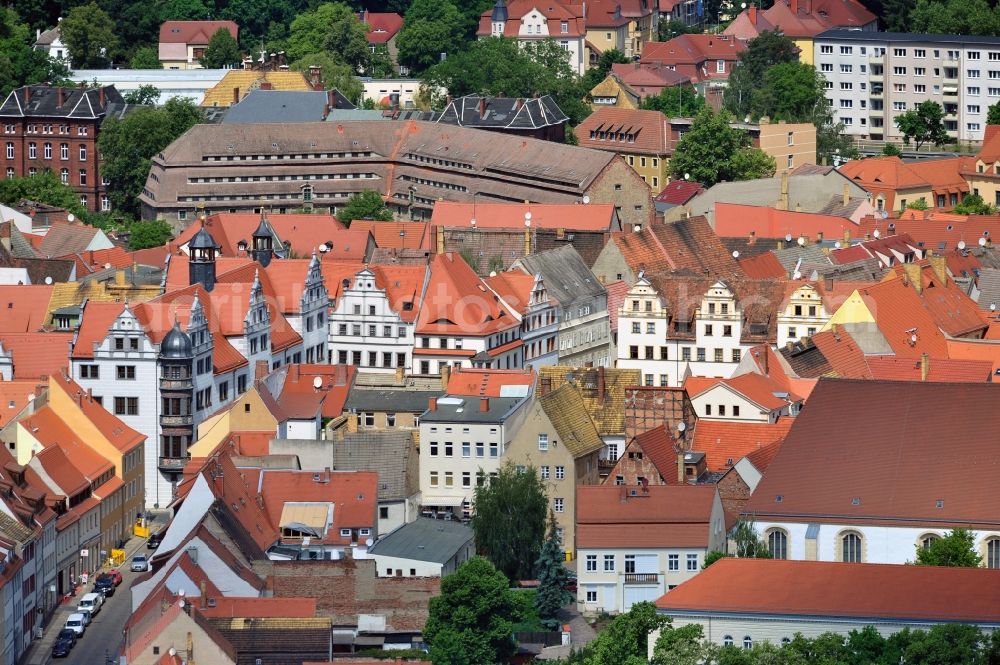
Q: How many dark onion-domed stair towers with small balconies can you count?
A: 1